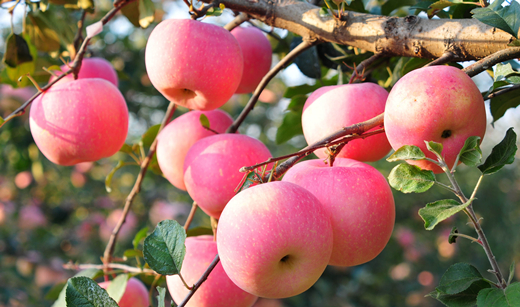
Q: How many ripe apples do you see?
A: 12